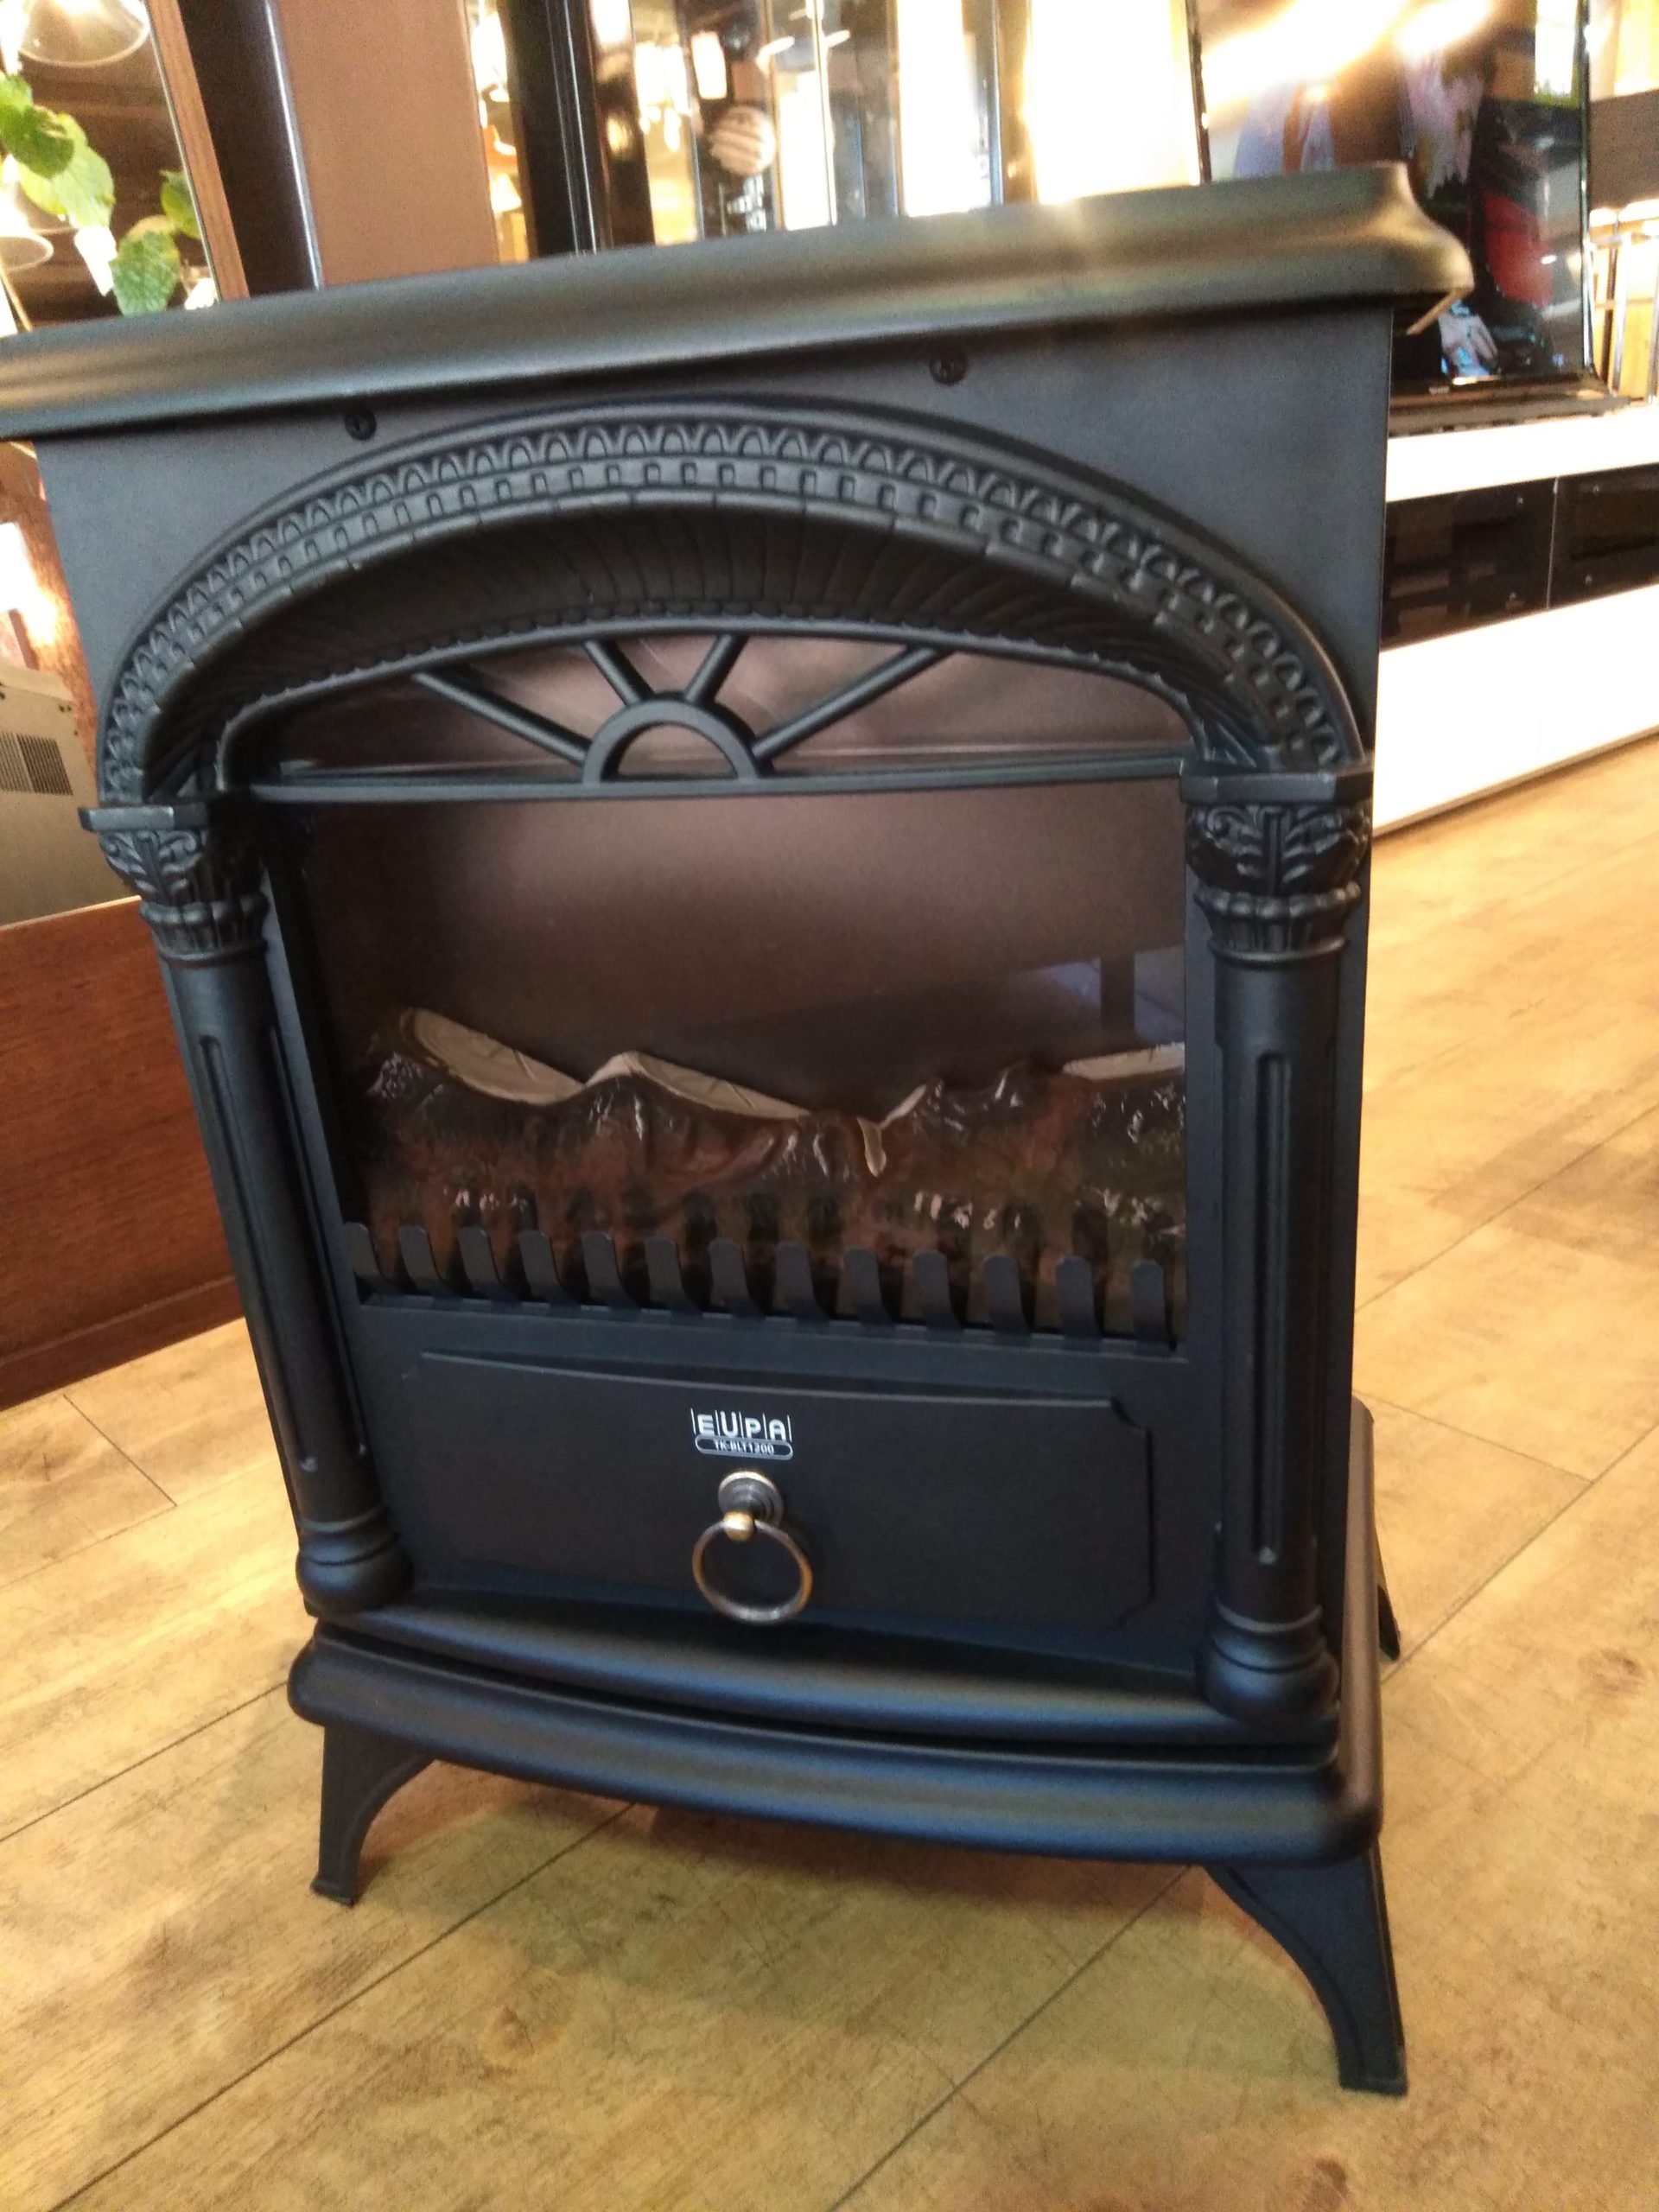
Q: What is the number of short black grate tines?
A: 13